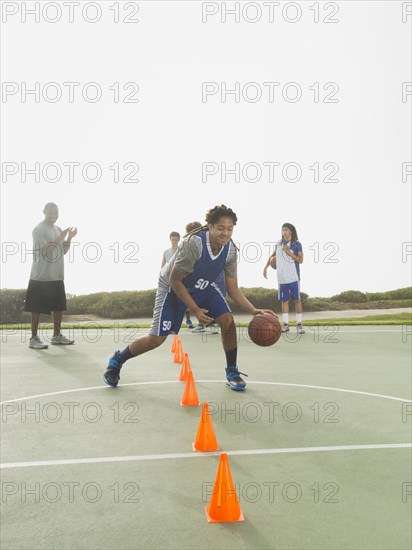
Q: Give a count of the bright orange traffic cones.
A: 6